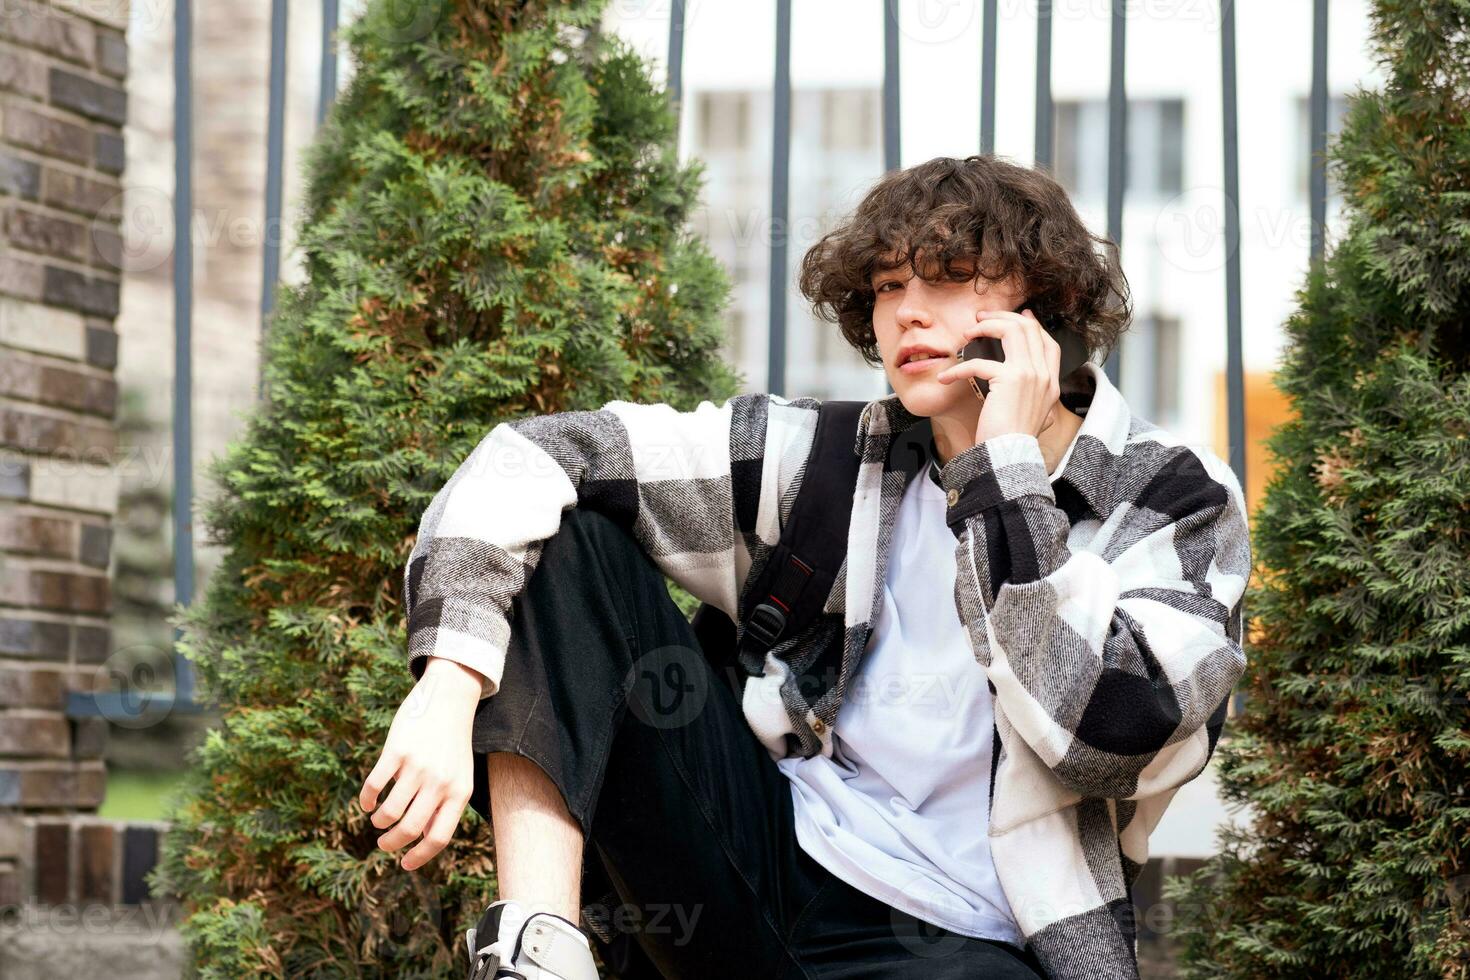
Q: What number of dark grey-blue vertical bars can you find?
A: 11